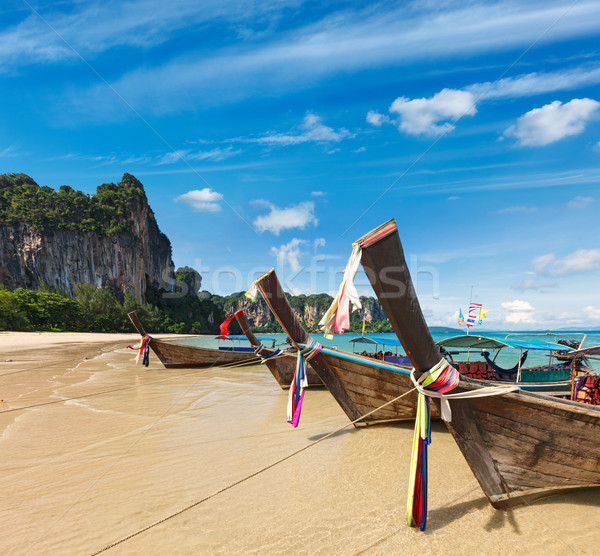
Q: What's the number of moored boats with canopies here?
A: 4